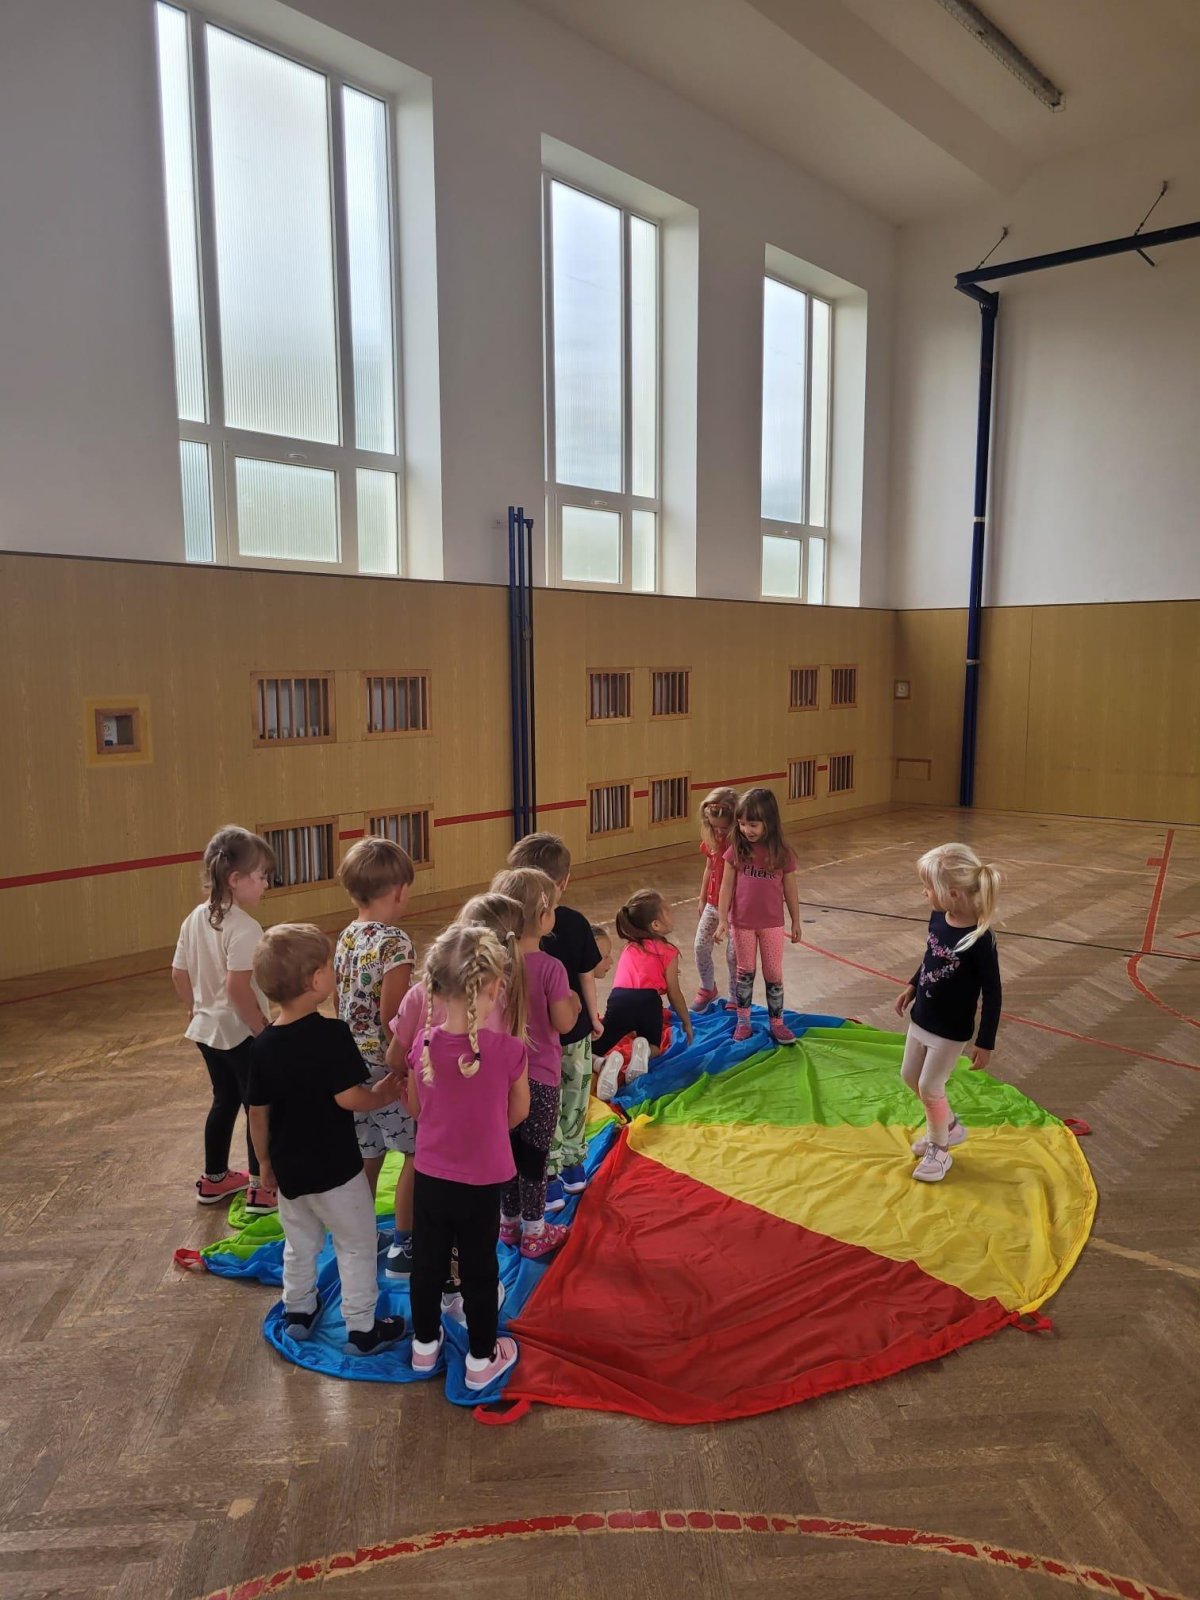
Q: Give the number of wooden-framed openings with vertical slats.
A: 12